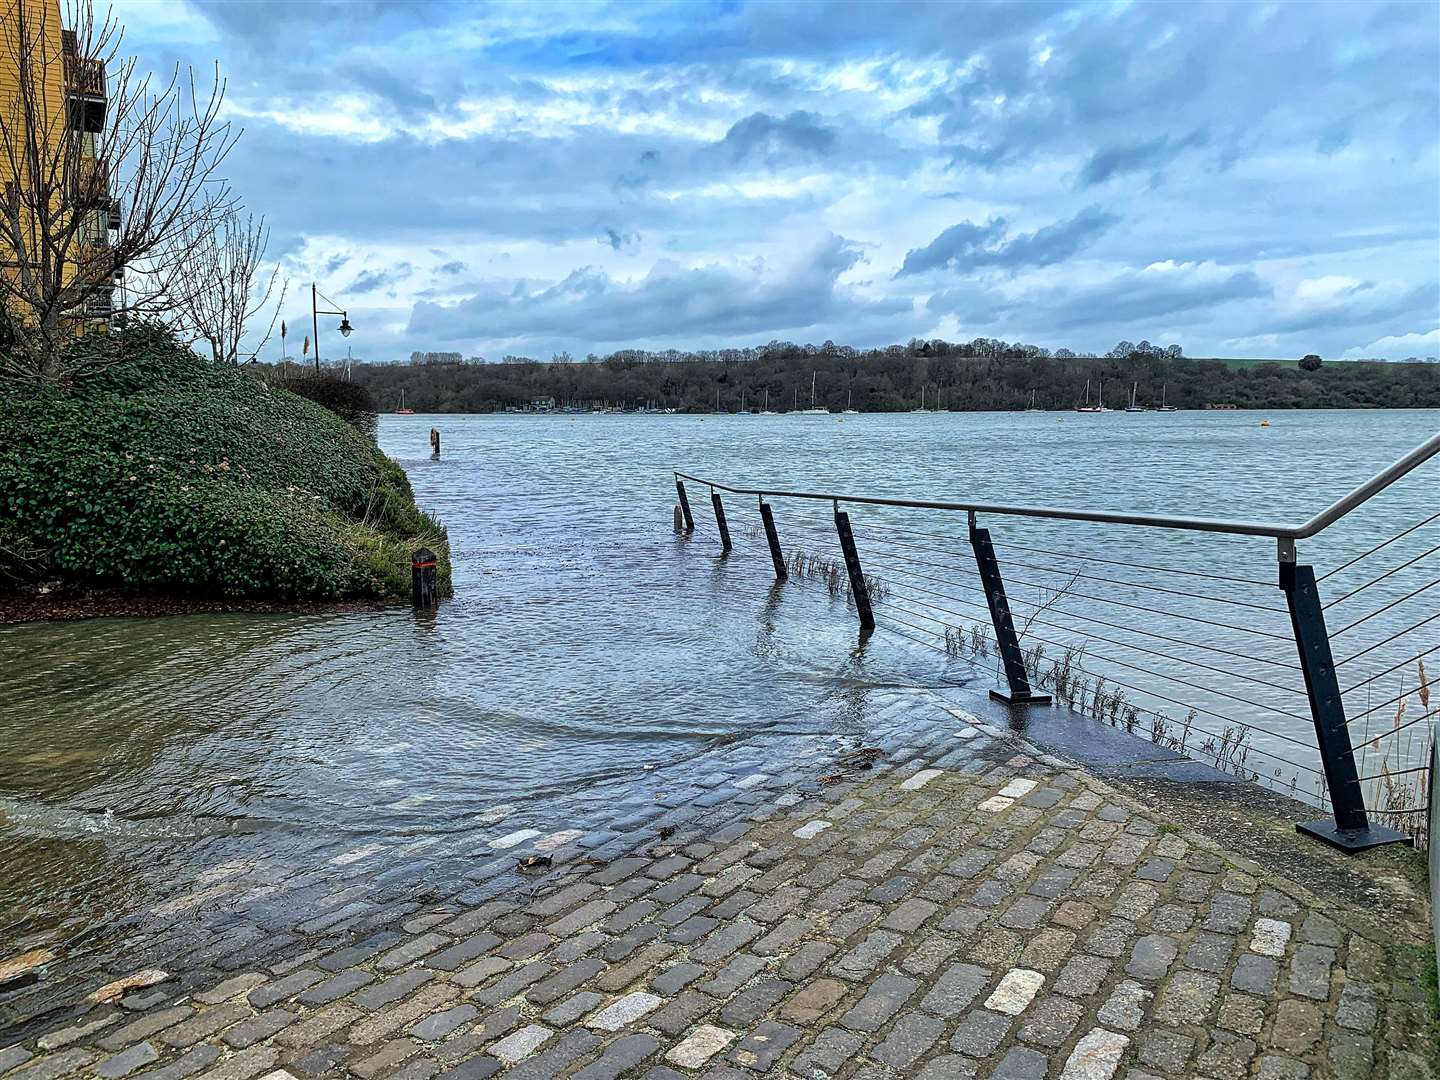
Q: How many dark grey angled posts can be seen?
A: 6